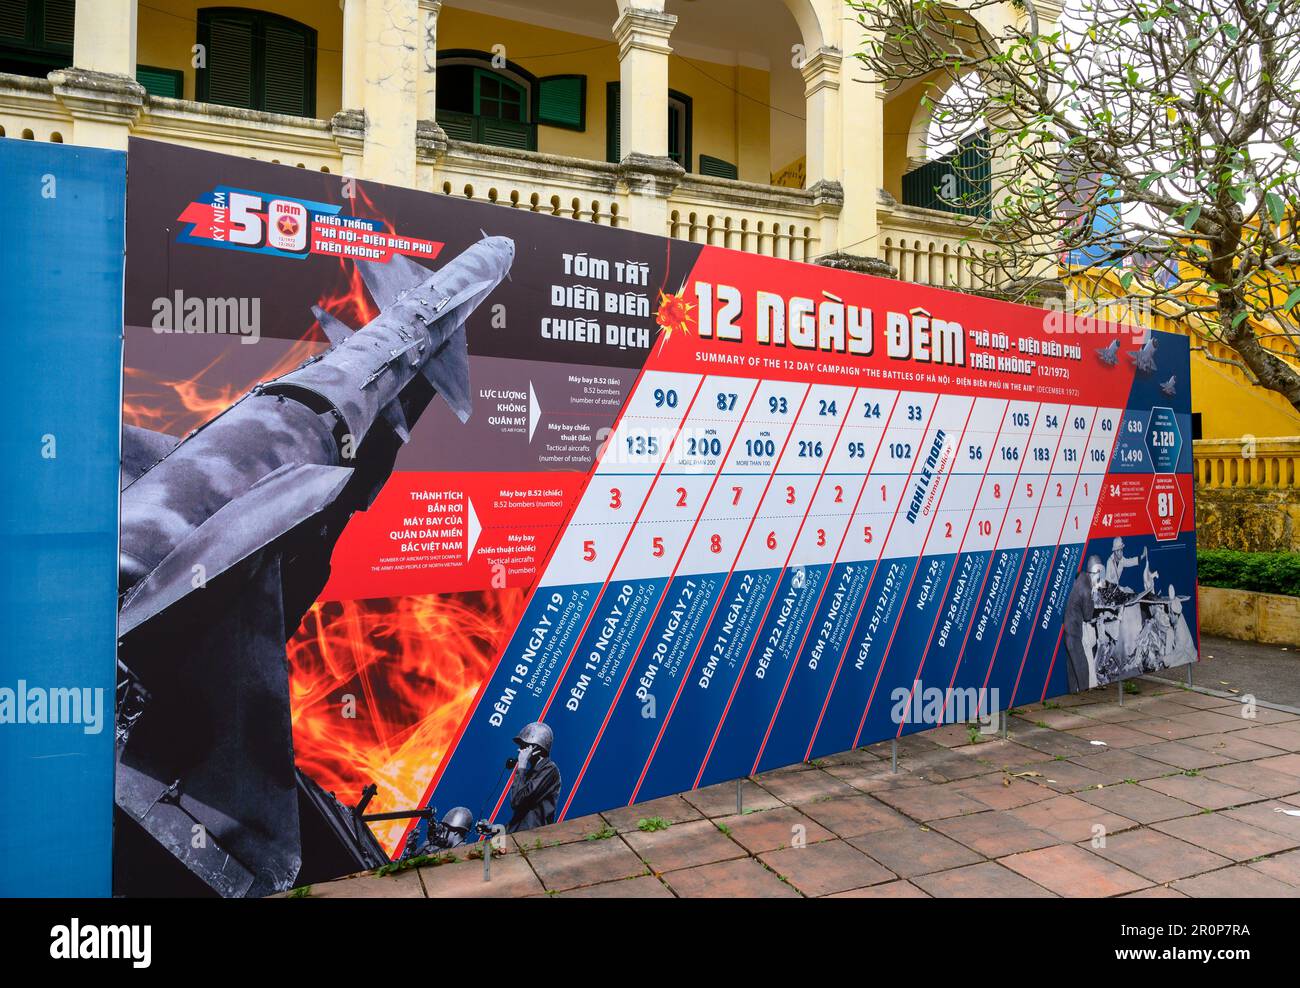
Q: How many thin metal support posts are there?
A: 6